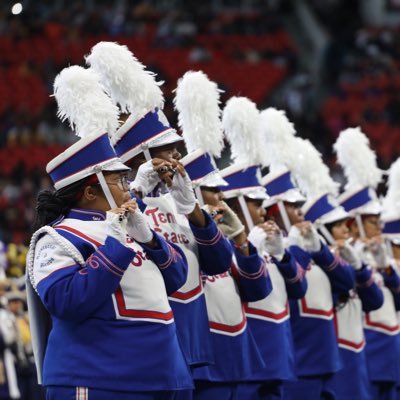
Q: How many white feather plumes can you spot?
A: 8